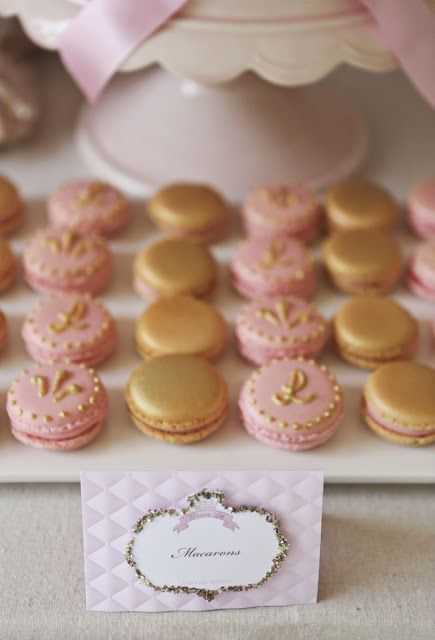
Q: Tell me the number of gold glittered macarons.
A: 11